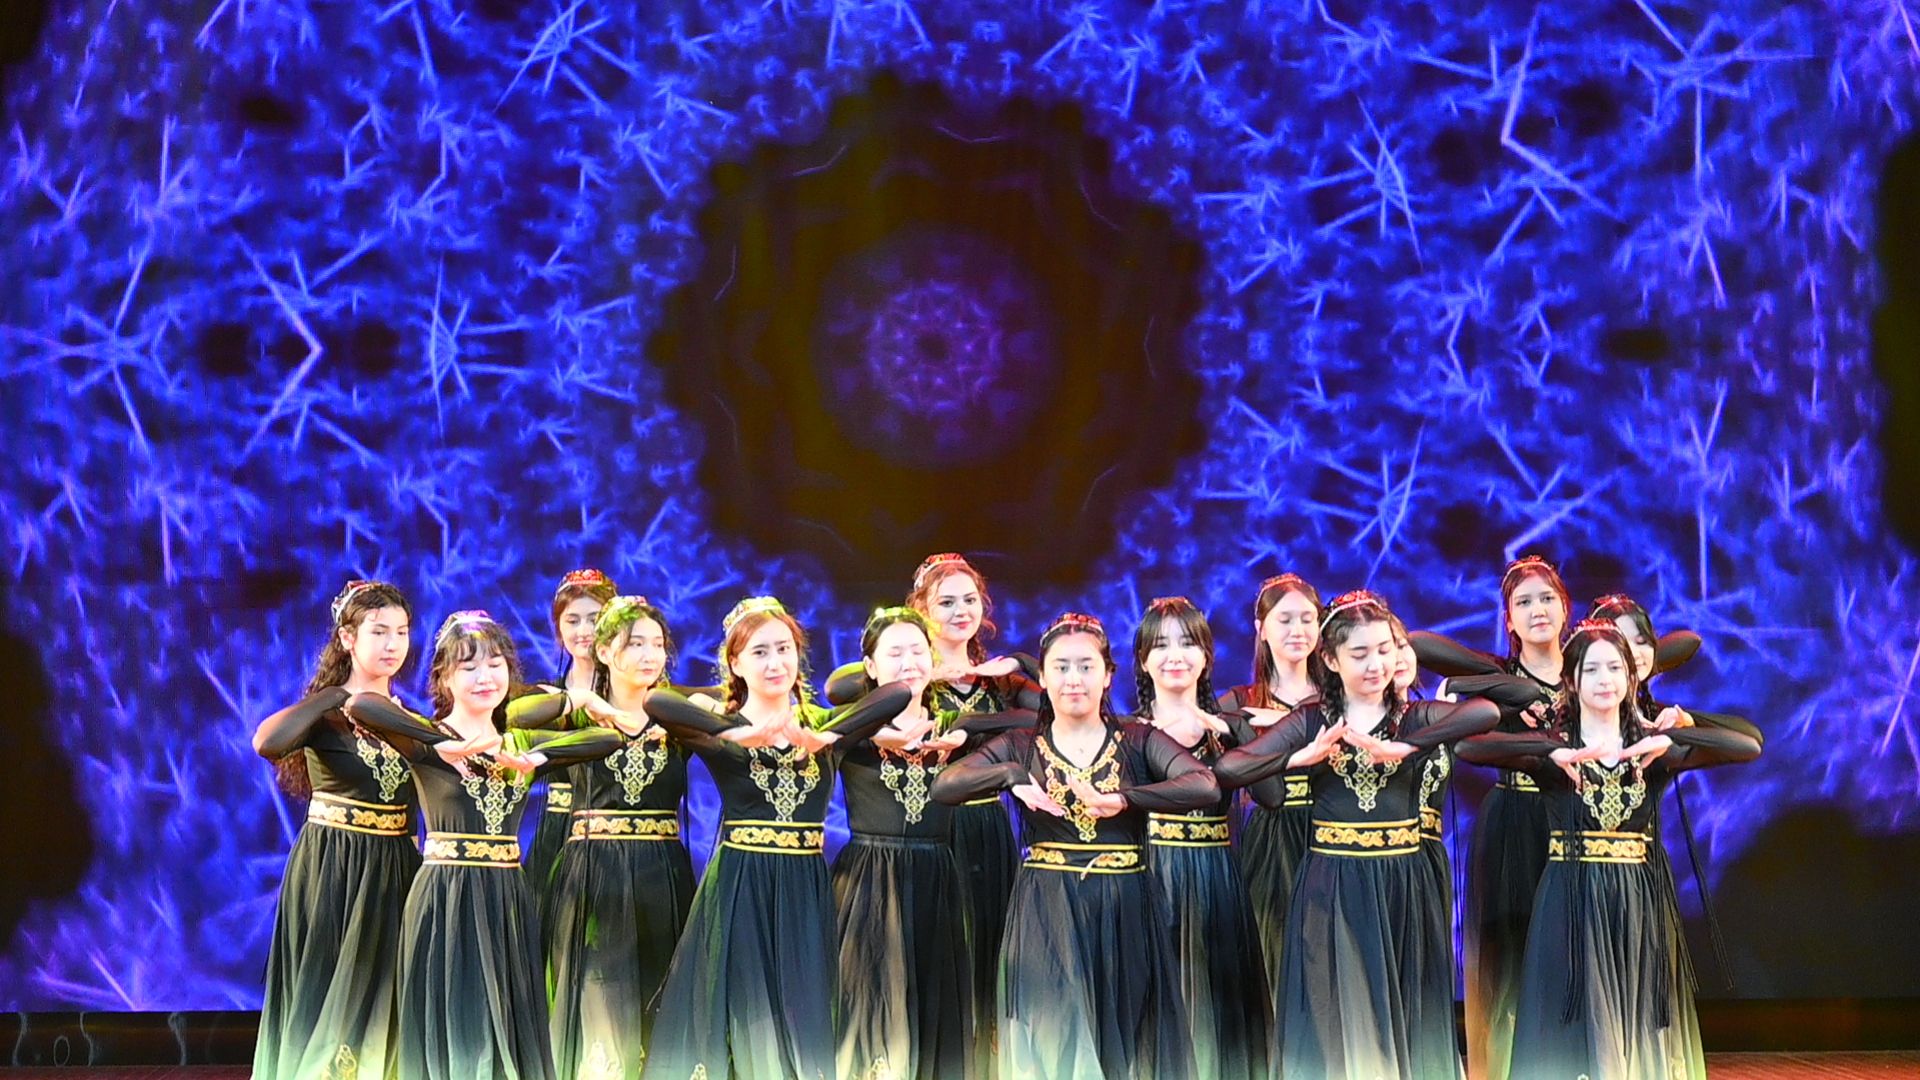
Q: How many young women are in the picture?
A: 15